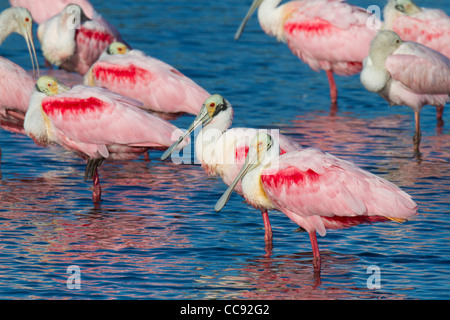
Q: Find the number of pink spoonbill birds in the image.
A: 10